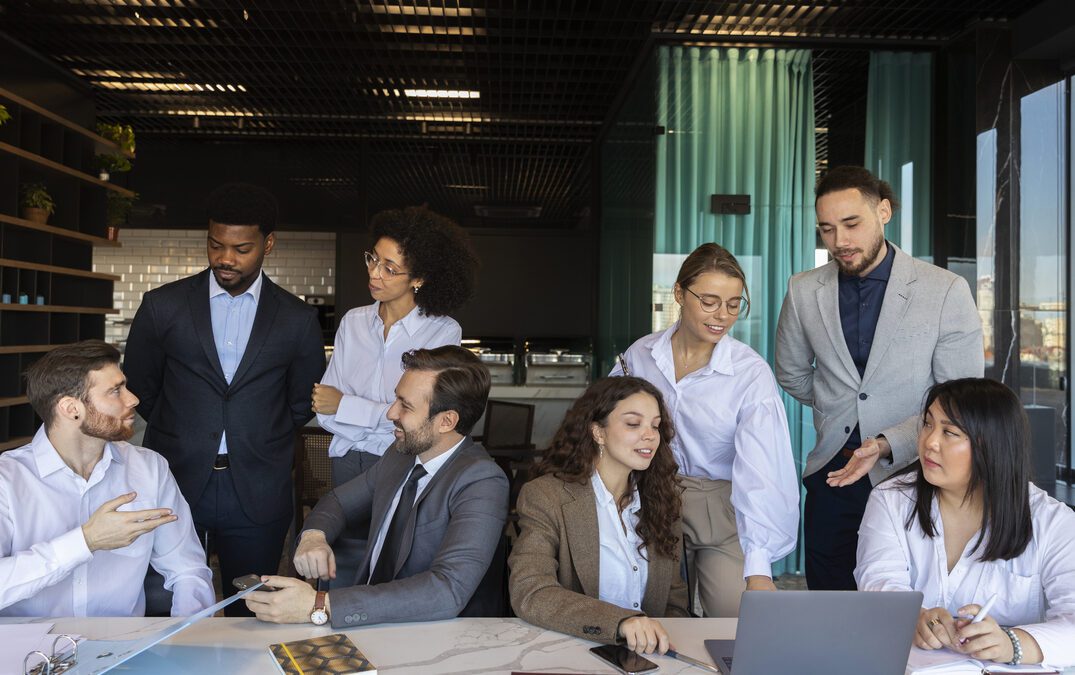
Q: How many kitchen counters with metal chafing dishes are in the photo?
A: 1